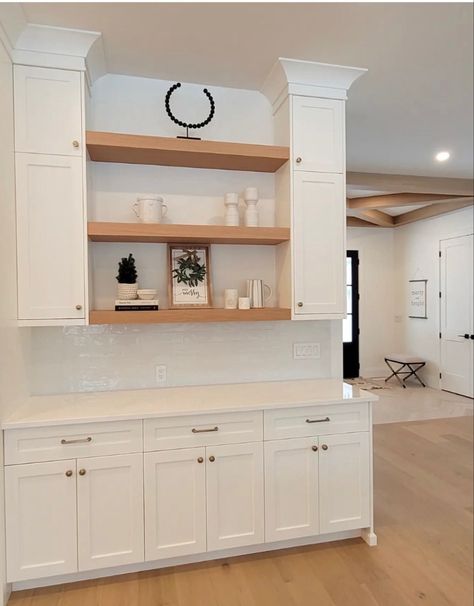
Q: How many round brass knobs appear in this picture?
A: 10